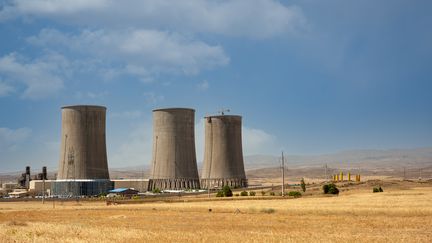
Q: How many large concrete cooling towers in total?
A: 3